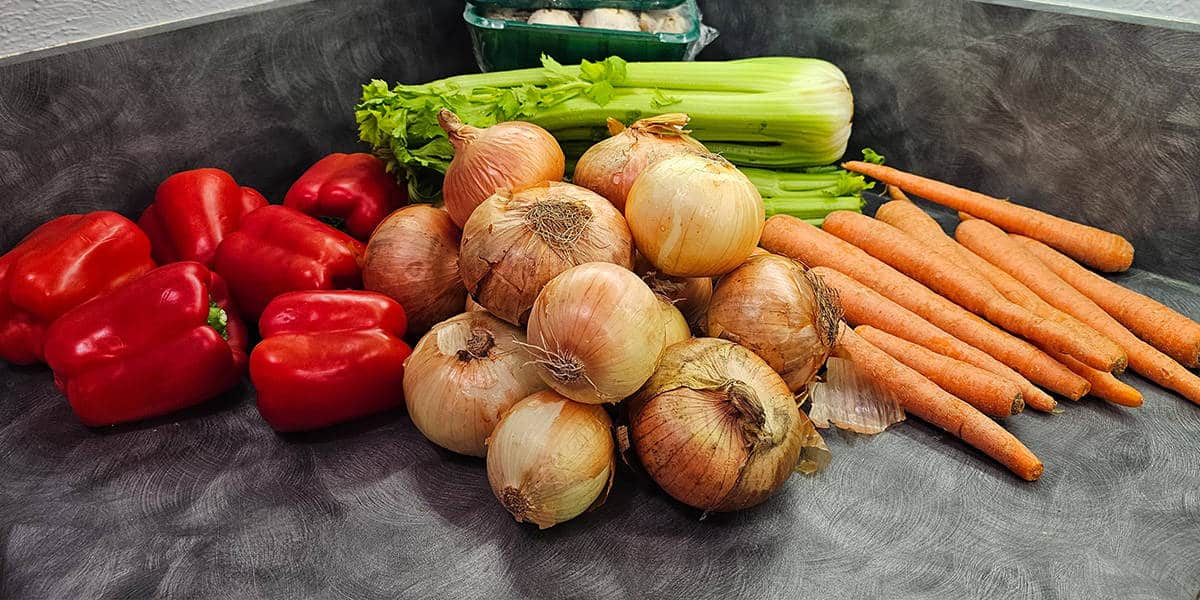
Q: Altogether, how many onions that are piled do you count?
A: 12